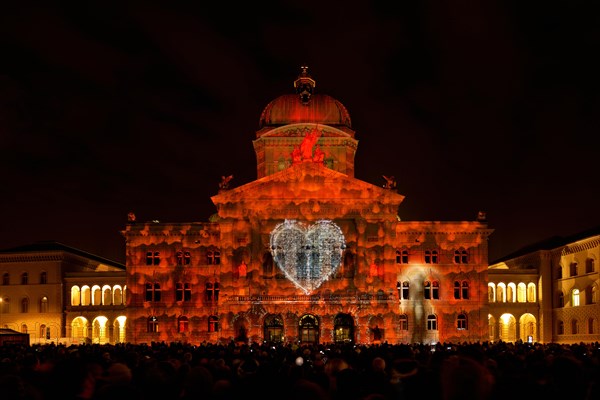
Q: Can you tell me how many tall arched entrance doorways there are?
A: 3